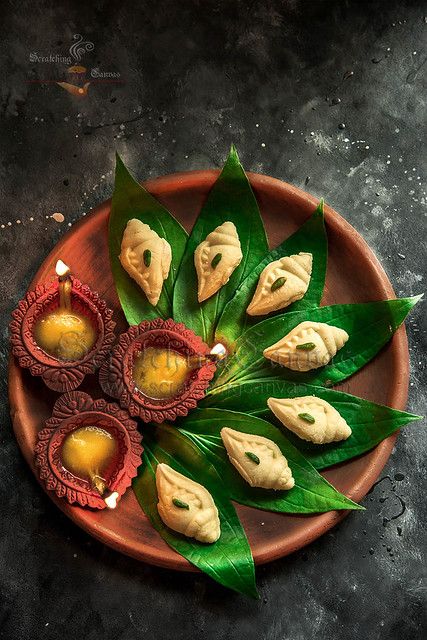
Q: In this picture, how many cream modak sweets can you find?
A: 7